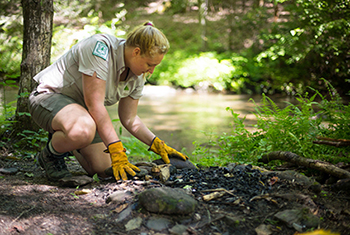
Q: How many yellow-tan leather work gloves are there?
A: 2